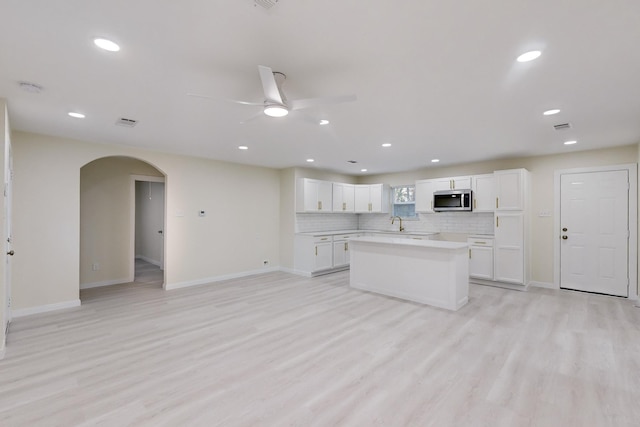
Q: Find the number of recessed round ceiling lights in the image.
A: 11